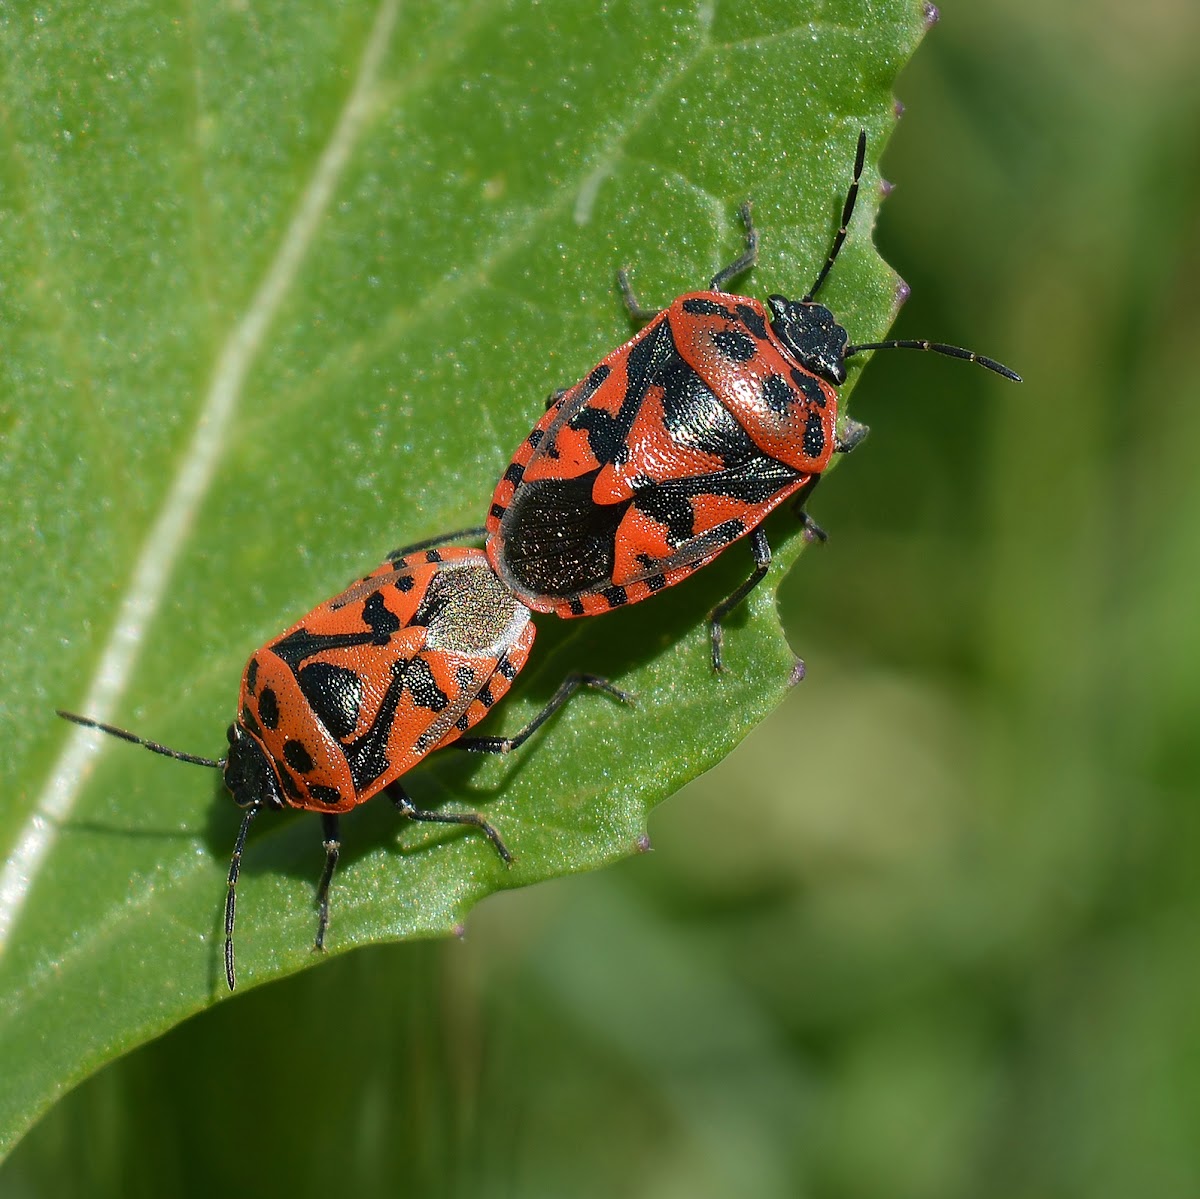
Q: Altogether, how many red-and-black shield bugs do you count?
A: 2